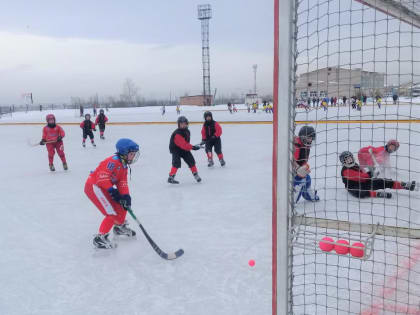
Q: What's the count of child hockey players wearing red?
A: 9